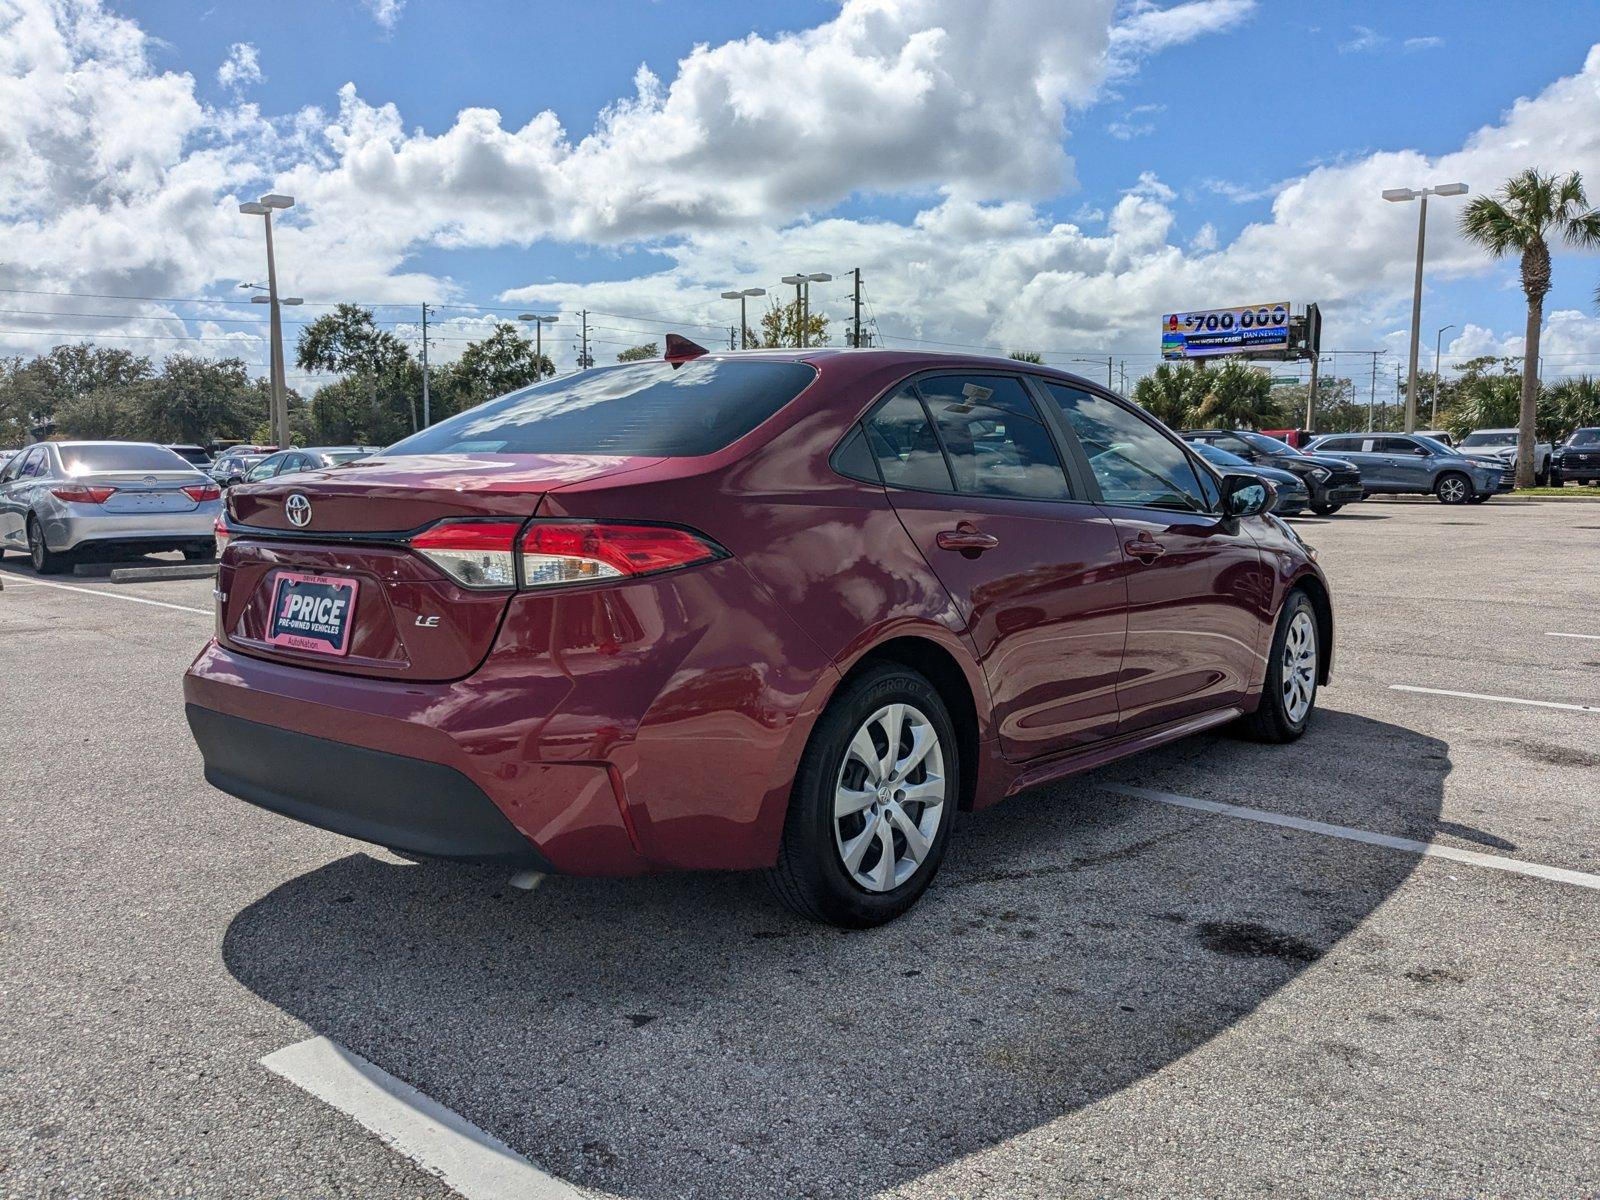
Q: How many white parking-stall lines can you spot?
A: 5